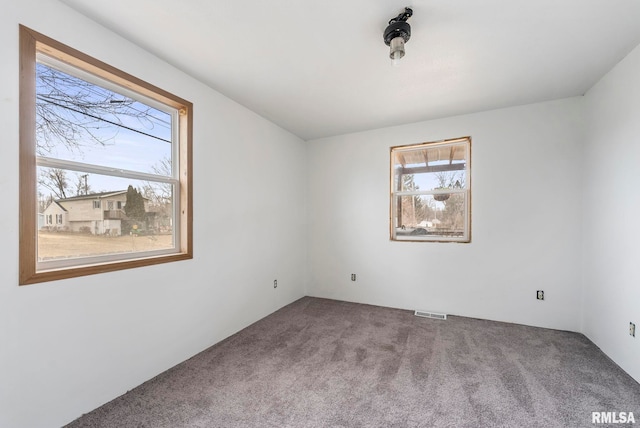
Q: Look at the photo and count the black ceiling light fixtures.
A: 1